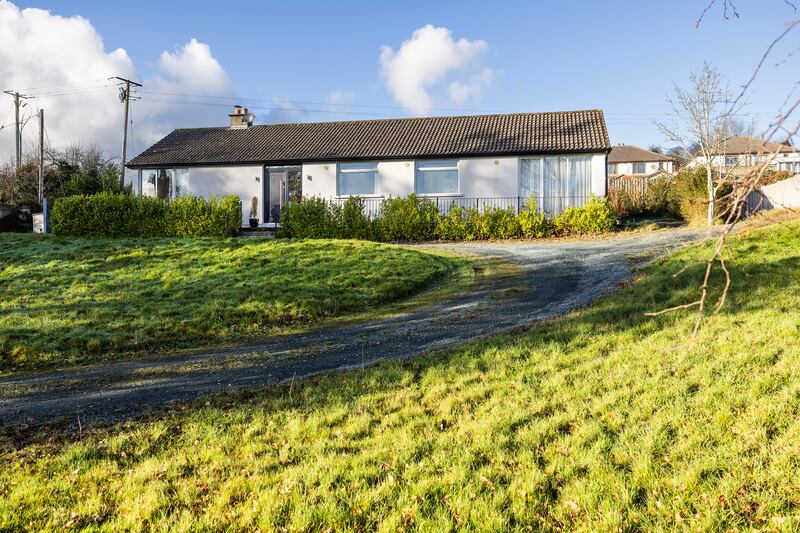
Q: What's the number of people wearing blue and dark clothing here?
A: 0